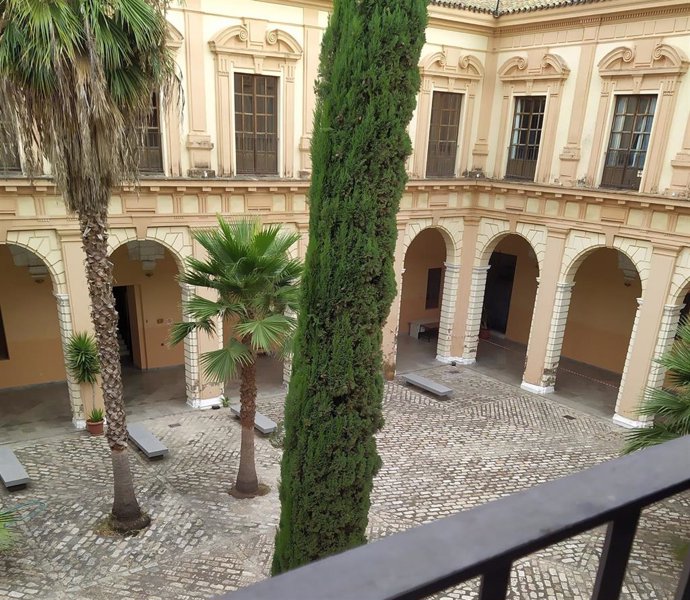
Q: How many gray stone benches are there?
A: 4